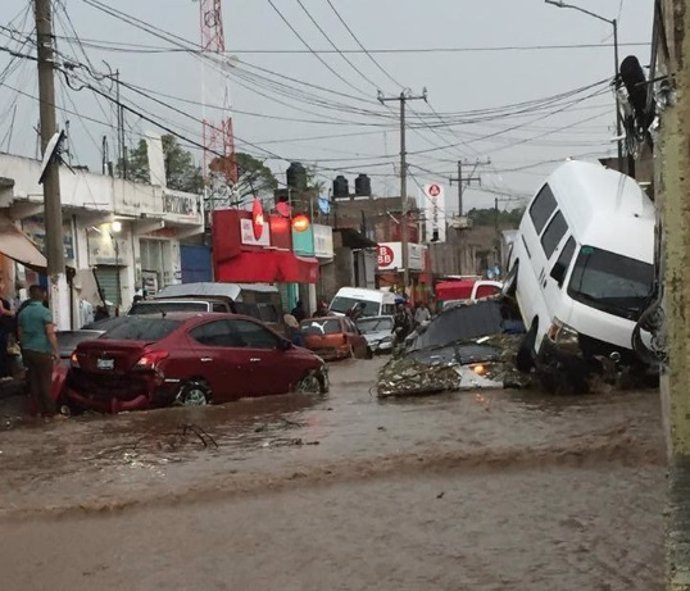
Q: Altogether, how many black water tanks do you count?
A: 3